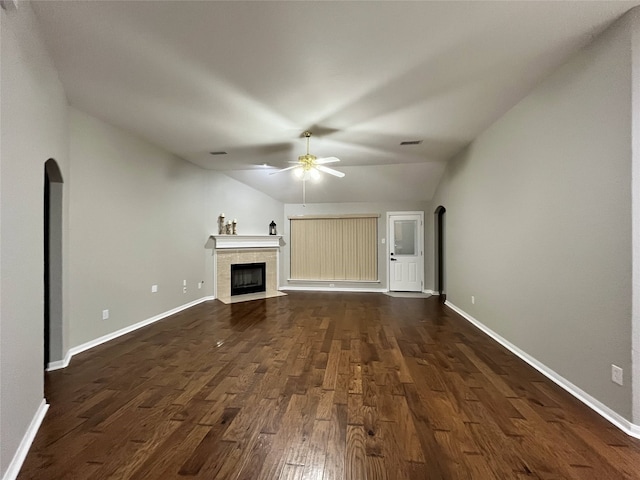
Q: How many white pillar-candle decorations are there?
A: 3